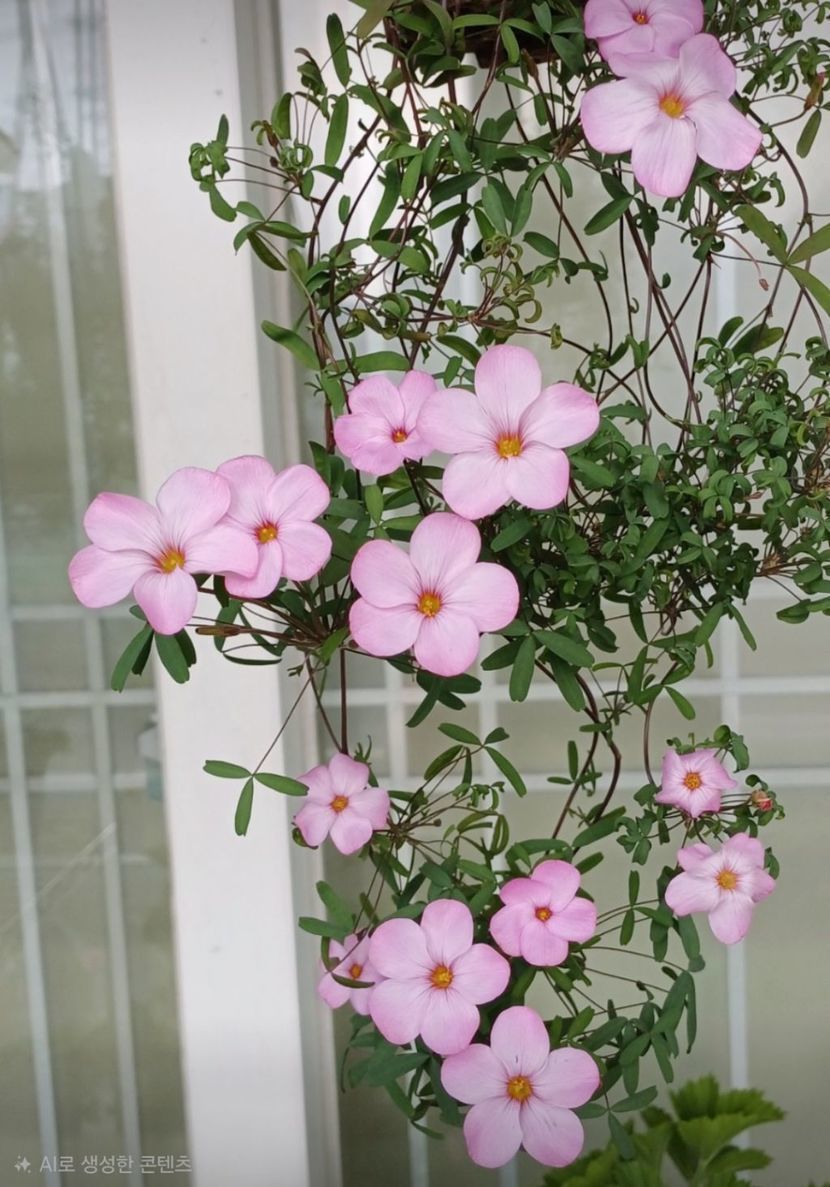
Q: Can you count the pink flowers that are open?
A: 14